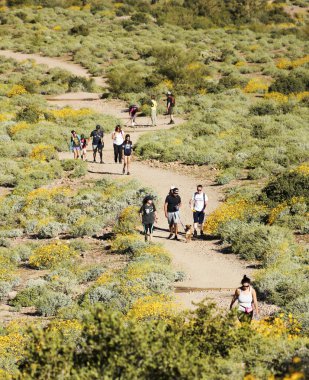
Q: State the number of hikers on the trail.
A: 12